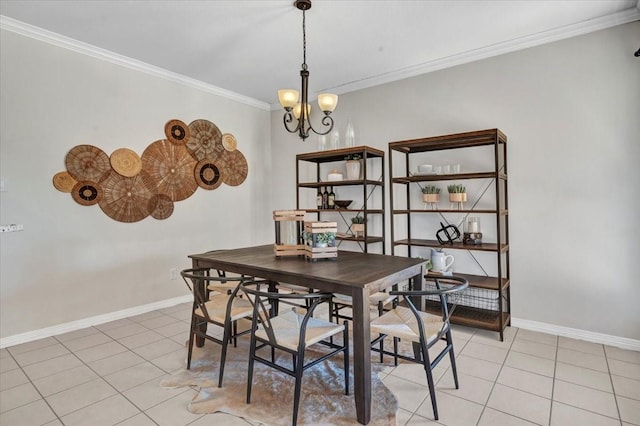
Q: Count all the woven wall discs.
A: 12